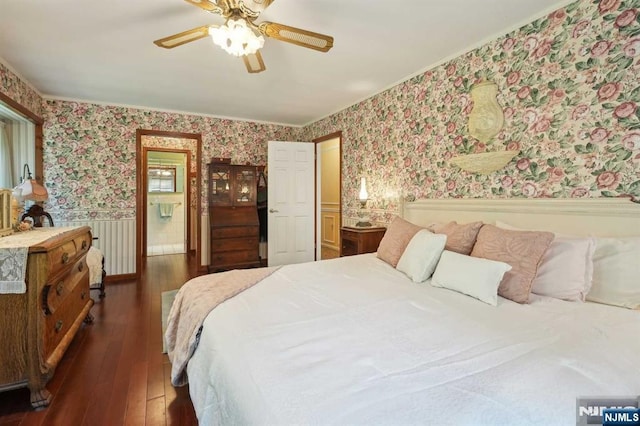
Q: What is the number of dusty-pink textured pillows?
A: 3